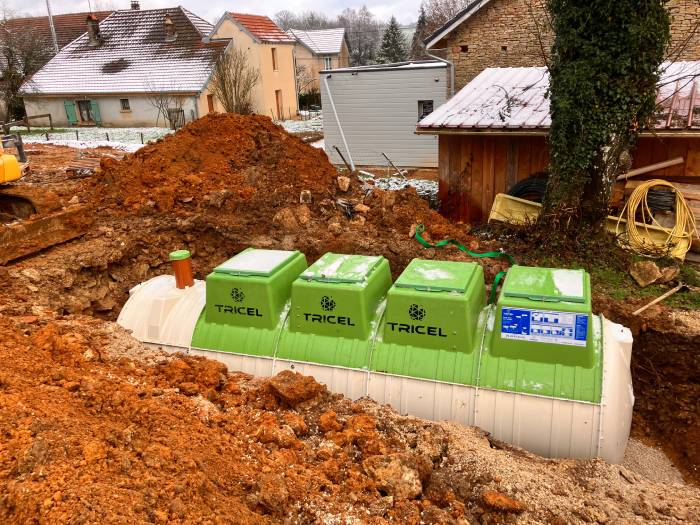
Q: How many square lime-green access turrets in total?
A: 4